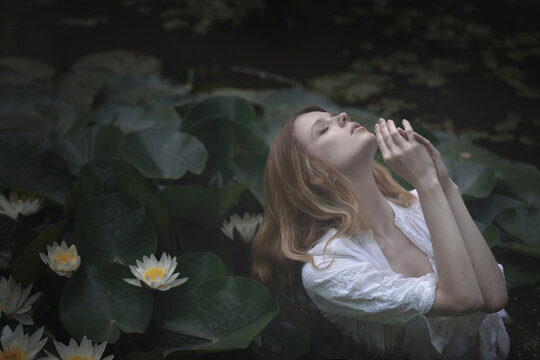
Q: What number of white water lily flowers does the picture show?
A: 7